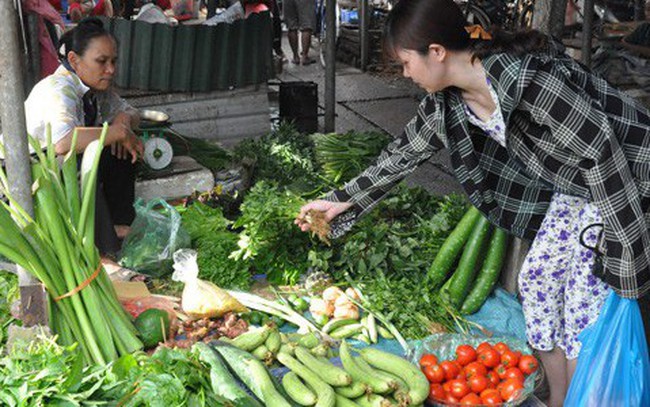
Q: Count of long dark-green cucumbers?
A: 3